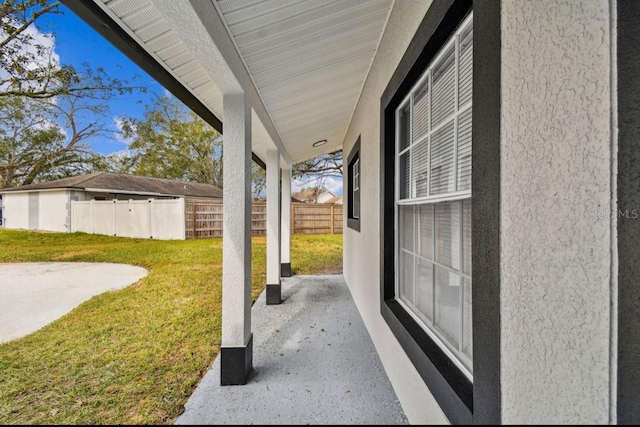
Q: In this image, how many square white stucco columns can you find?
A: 3